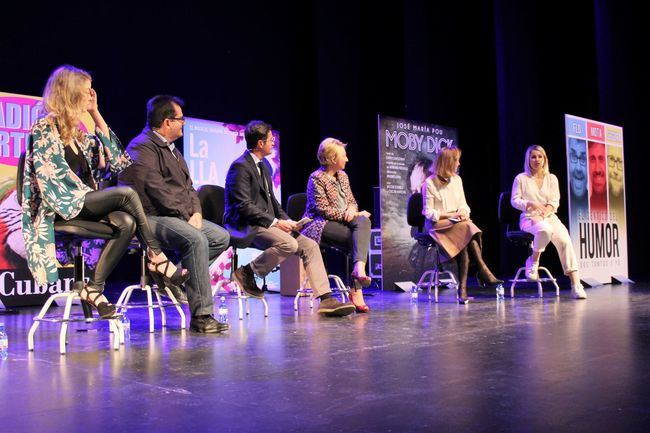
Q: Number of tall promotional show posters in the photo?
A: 4